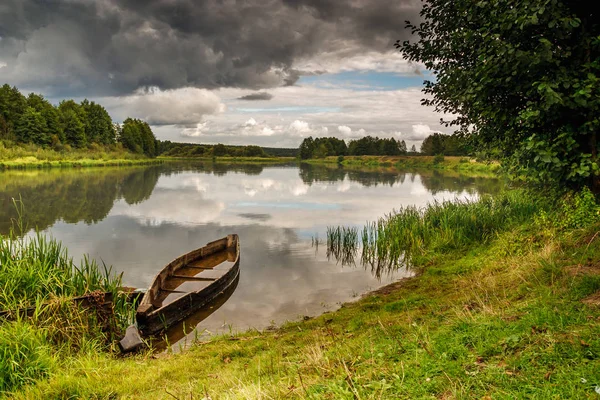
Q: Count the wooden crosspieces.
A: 3